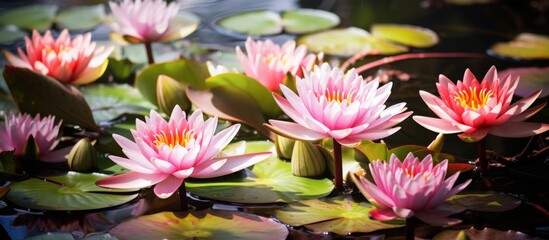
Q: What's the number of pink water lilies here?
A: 8